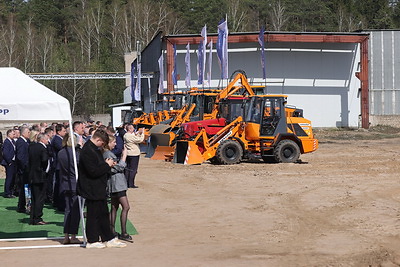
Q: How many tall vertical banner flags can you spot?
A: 11